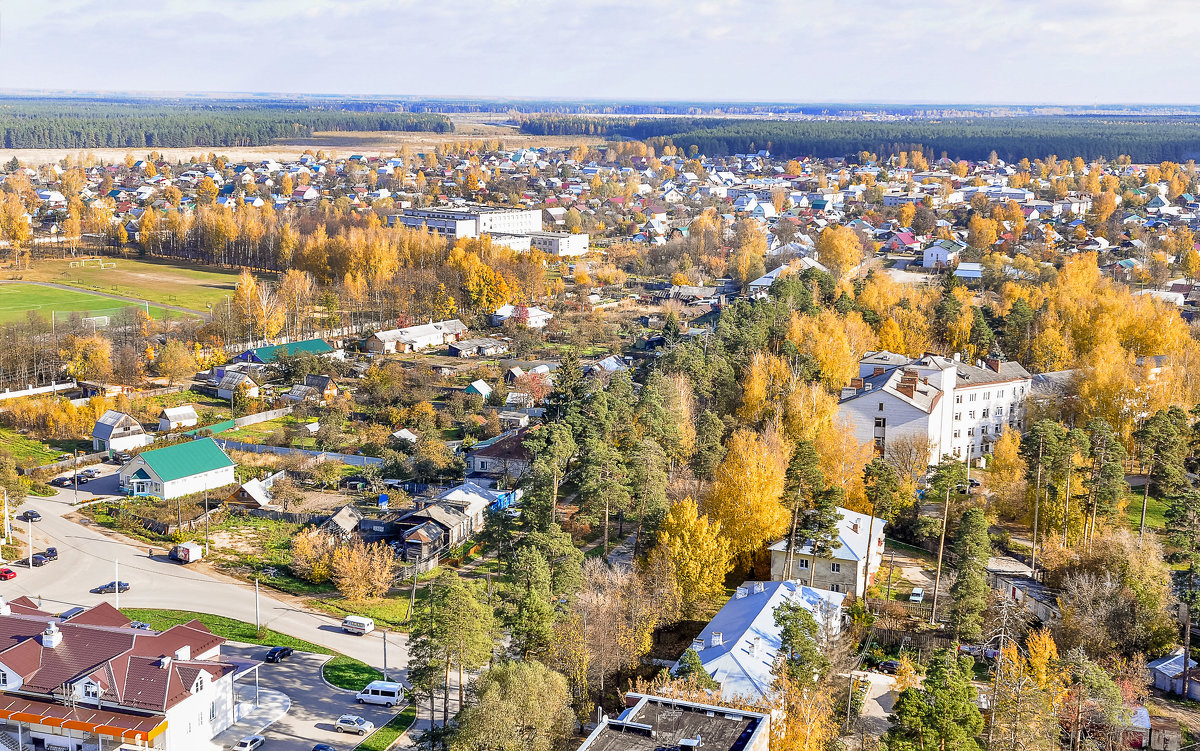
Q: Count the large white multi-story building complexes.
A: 2